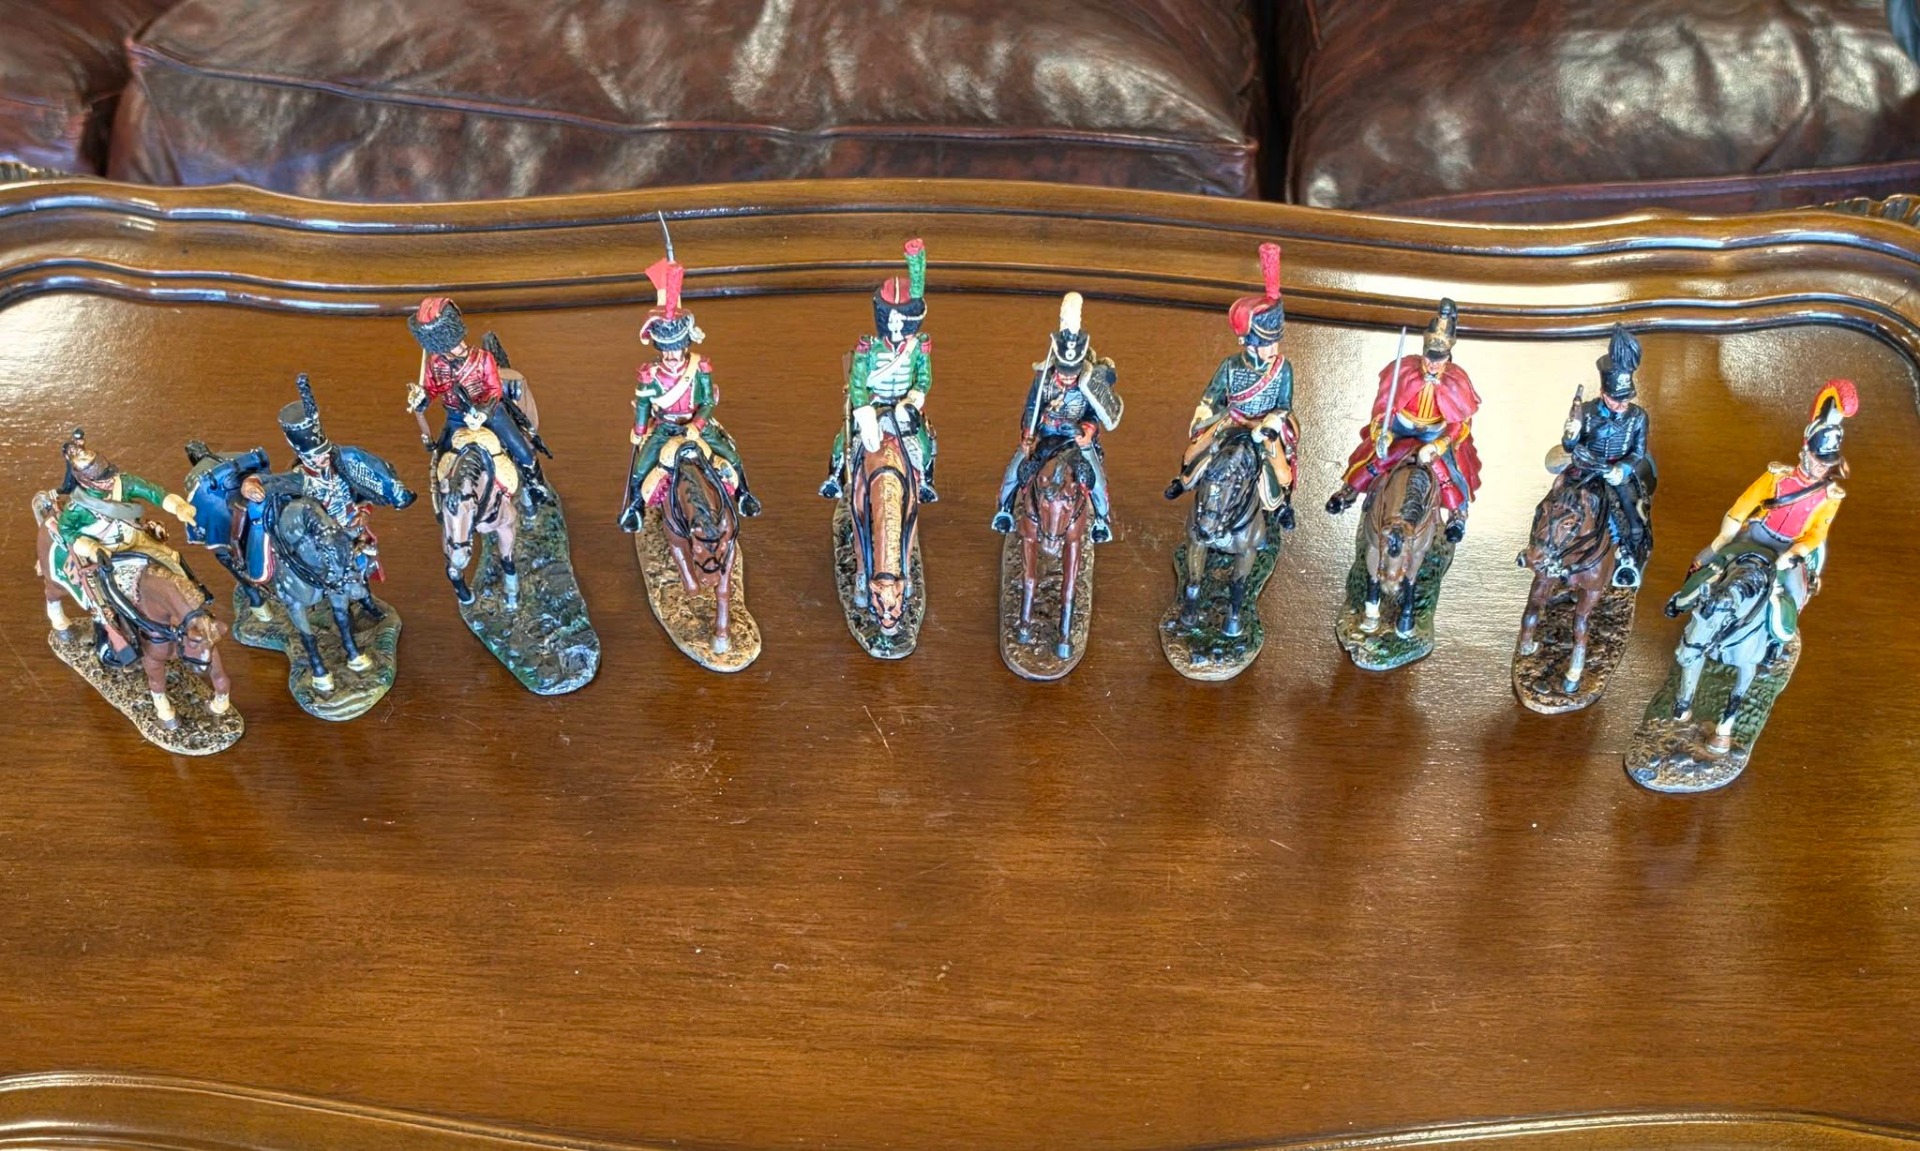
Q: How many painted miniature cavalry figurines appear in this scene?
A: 10